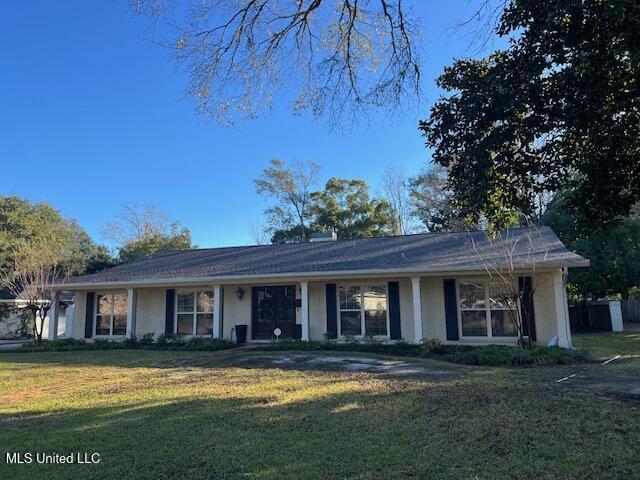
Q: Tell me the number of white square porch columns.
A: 6